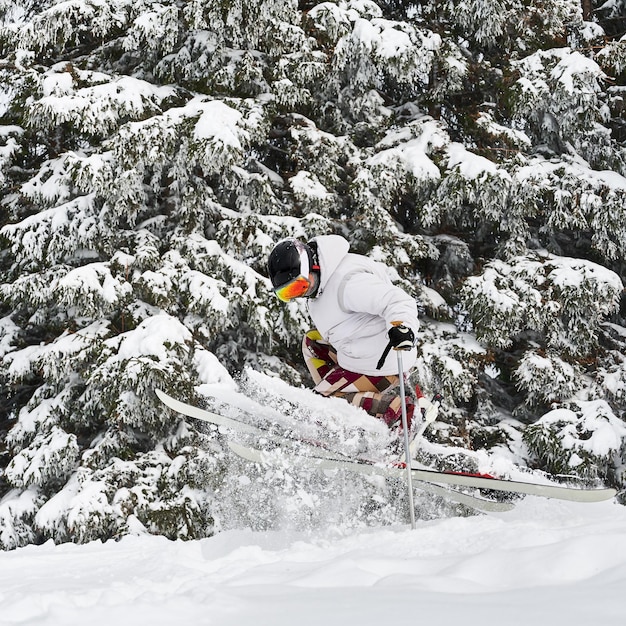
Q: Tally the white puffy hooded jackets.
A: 1